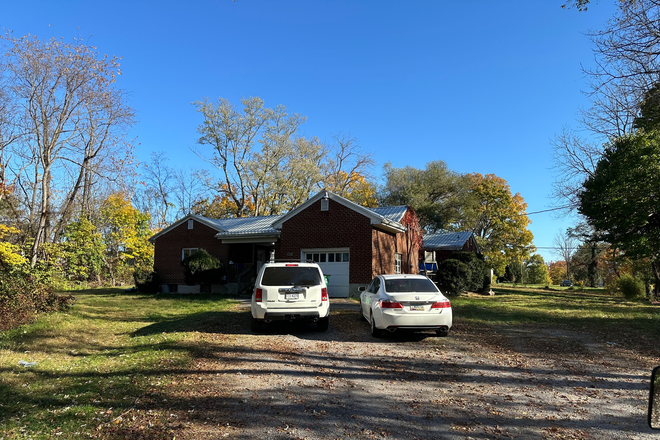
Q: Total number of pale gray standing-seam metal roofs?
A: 3